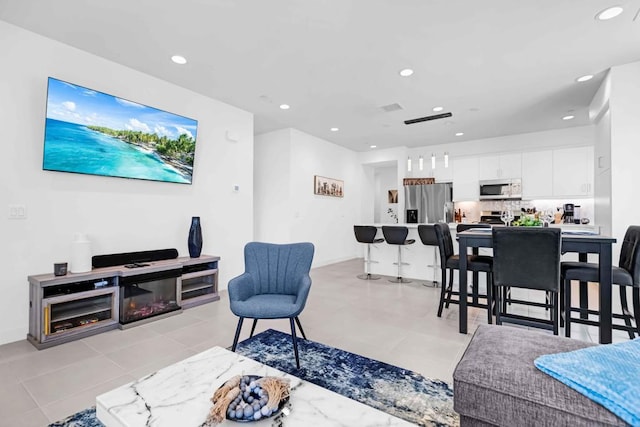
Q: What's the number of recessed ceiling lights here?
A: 10